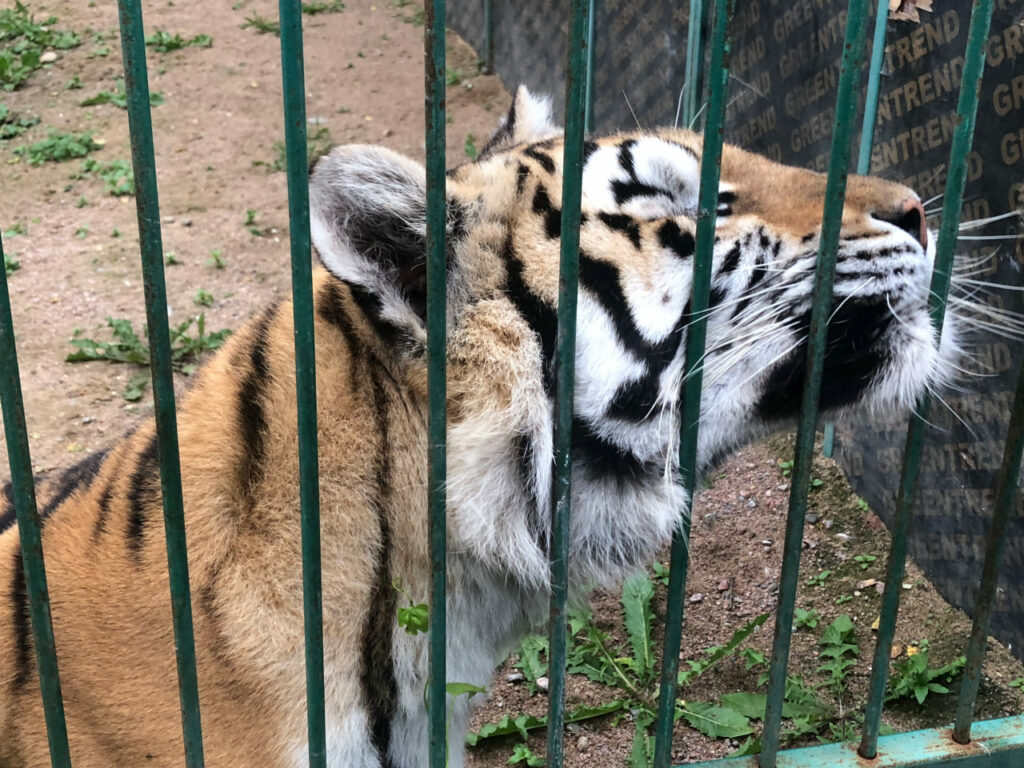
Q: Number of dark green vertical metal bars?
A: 9